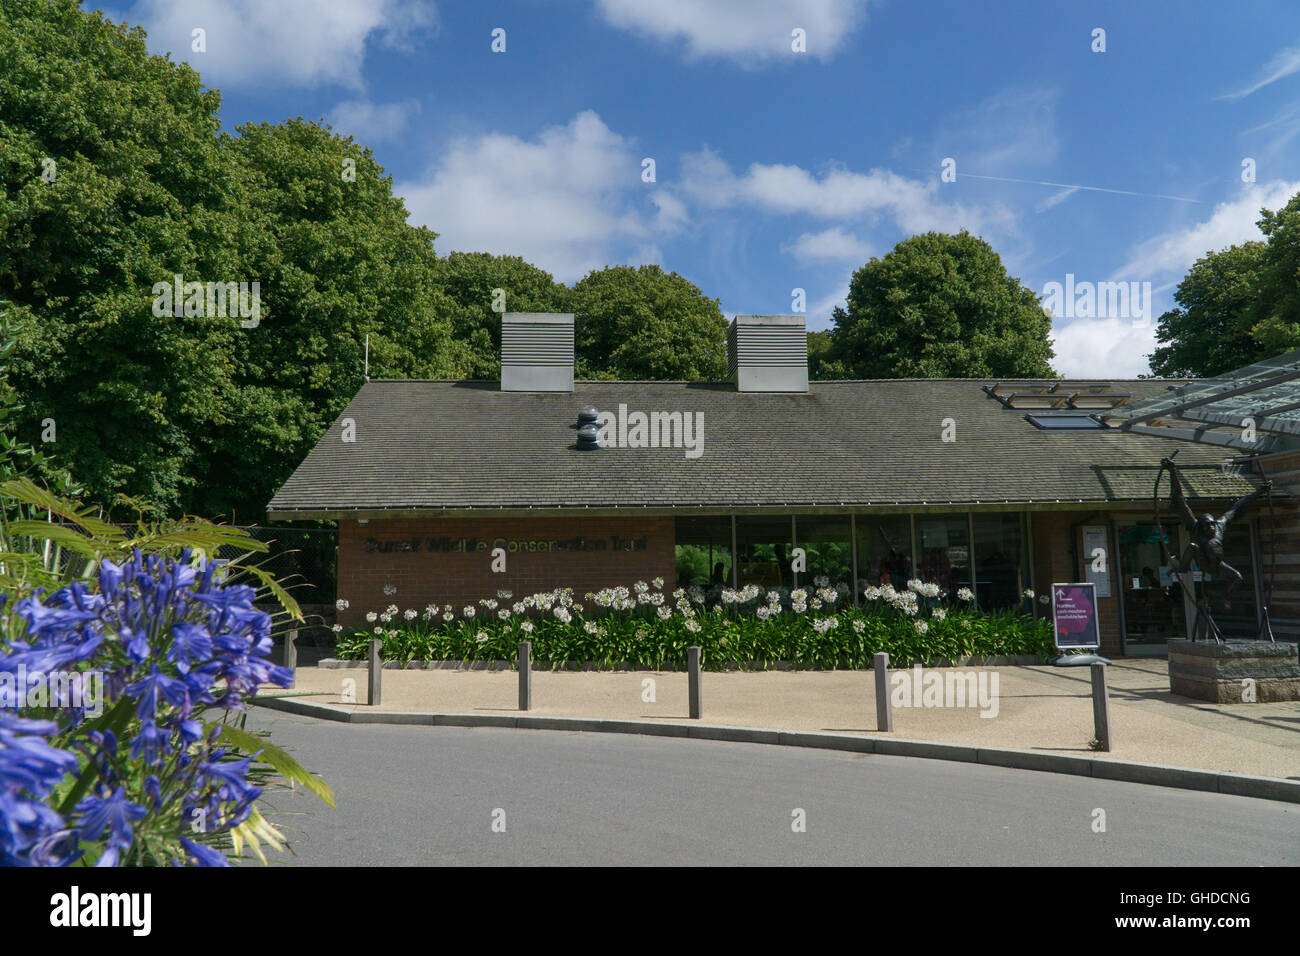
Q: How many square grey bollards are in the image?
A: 6